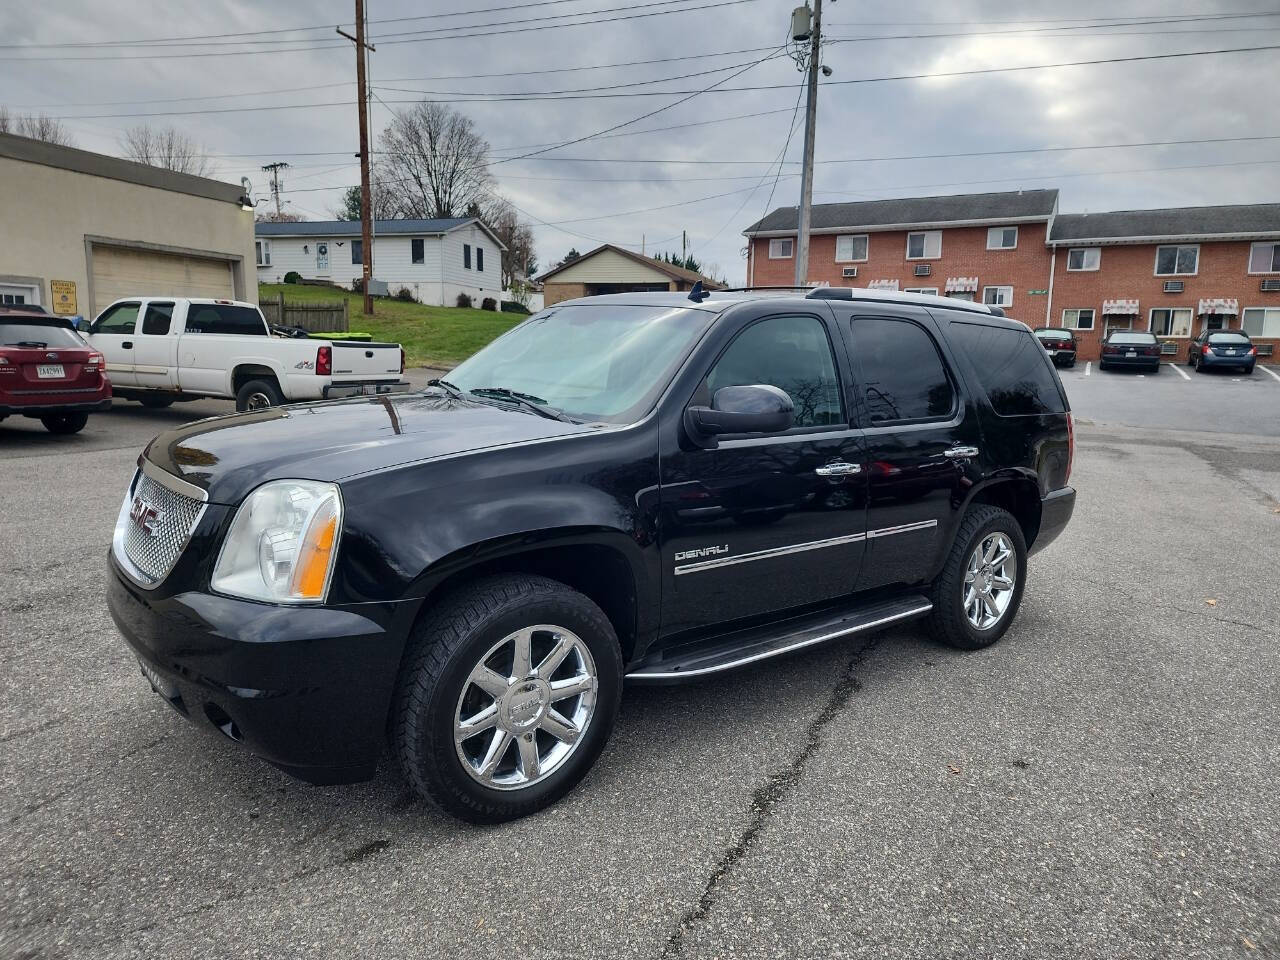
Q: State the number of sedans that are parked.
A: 3